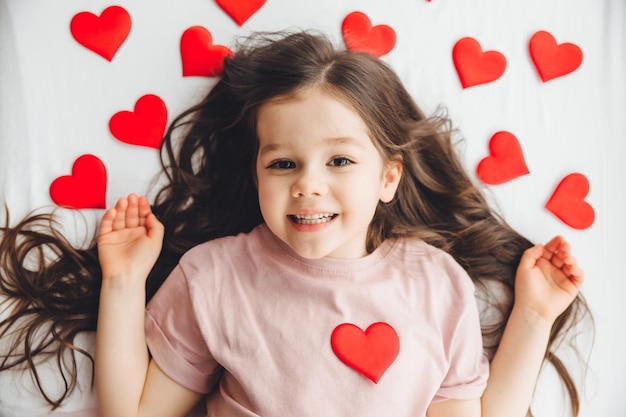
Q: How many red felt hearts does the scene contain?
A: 11